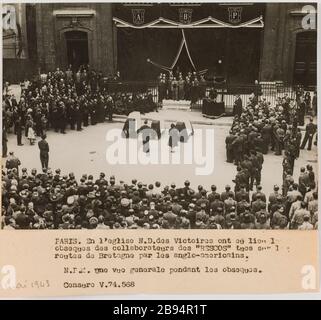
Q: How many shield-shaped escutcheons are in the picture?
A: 3